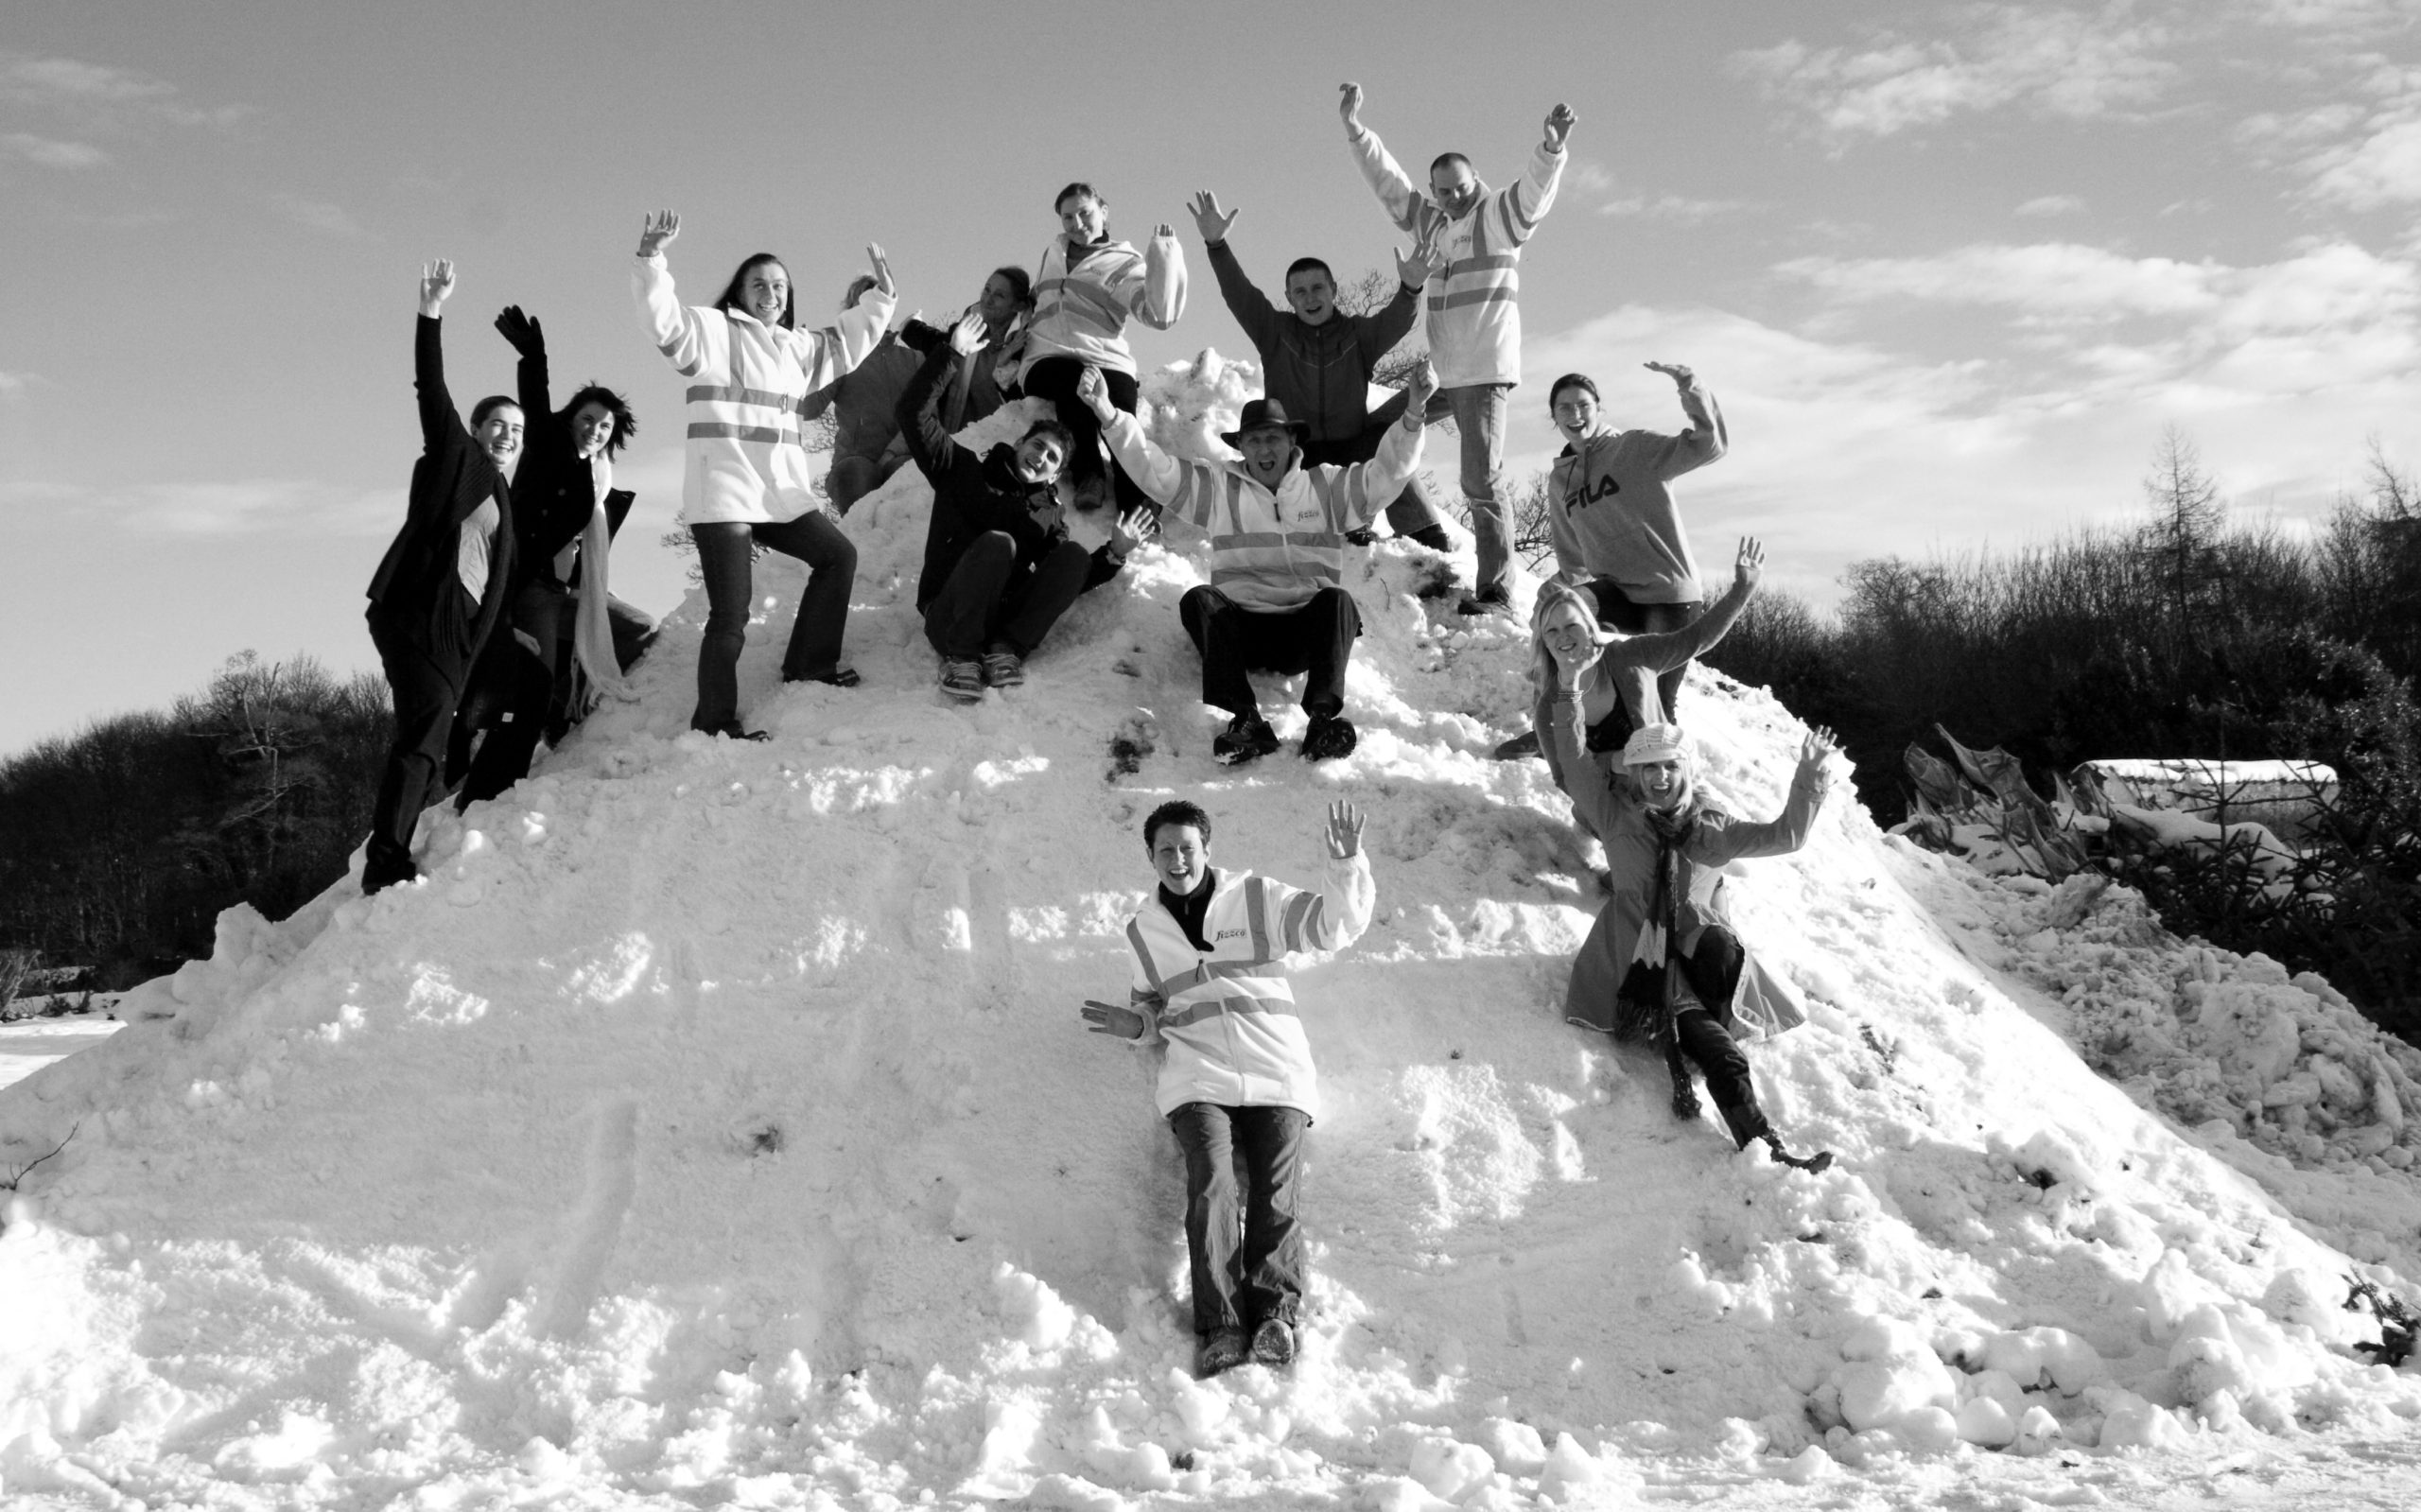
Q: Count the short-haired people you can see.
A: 6